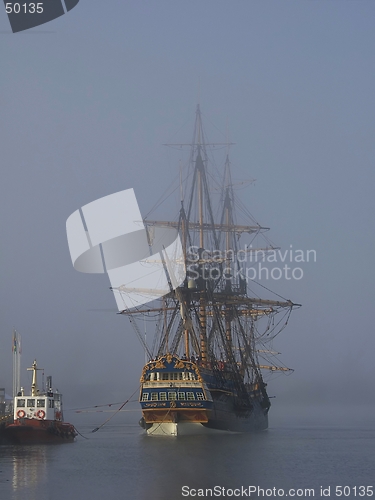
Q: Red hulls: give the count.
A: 1